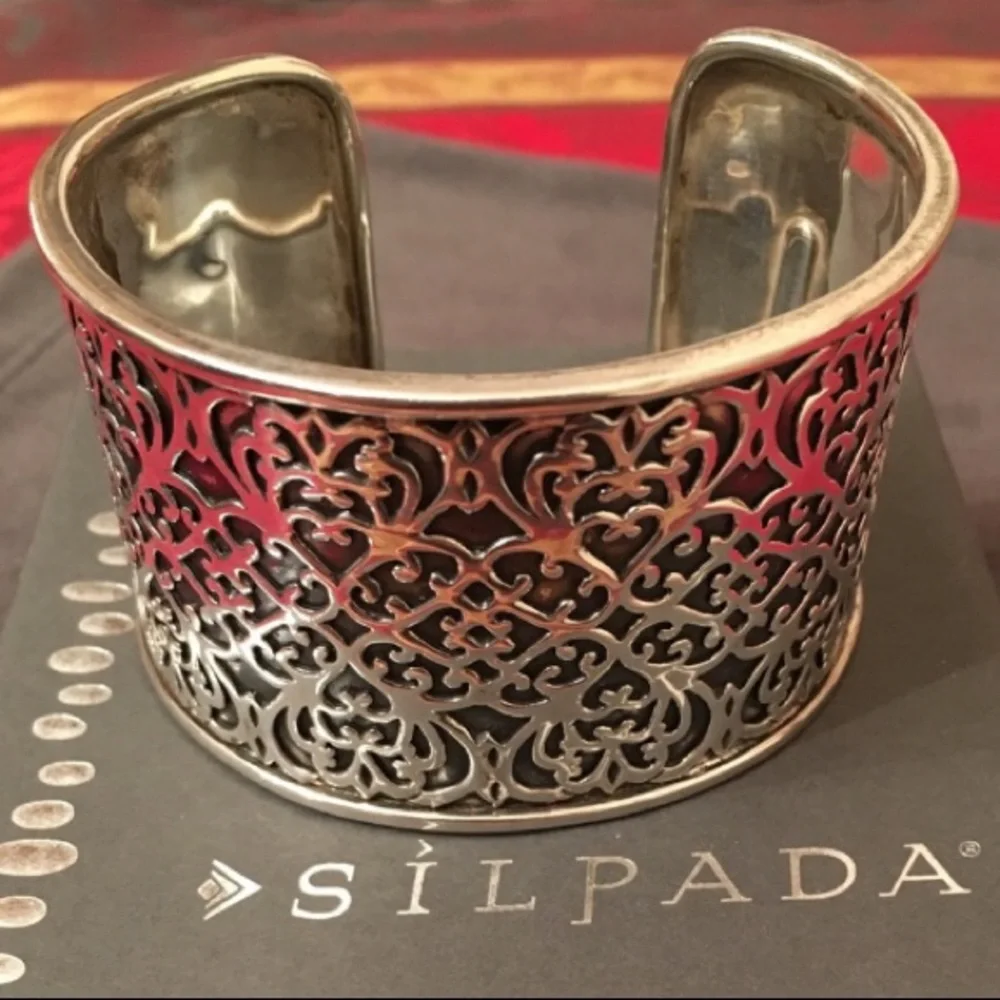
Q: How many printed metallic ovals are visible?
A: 12